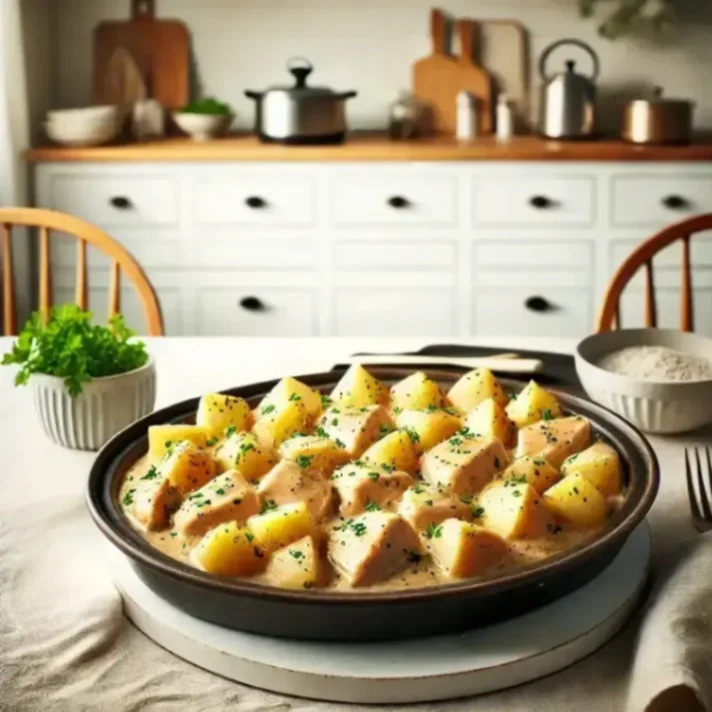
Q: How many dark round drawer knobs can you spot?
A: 7